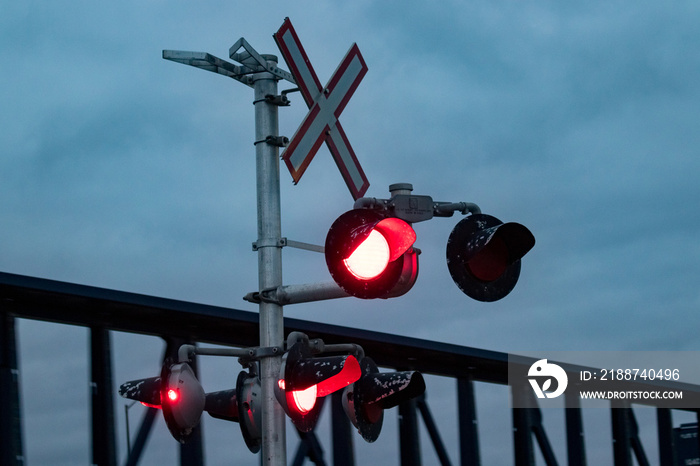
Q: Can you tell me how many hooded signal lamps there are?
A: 6